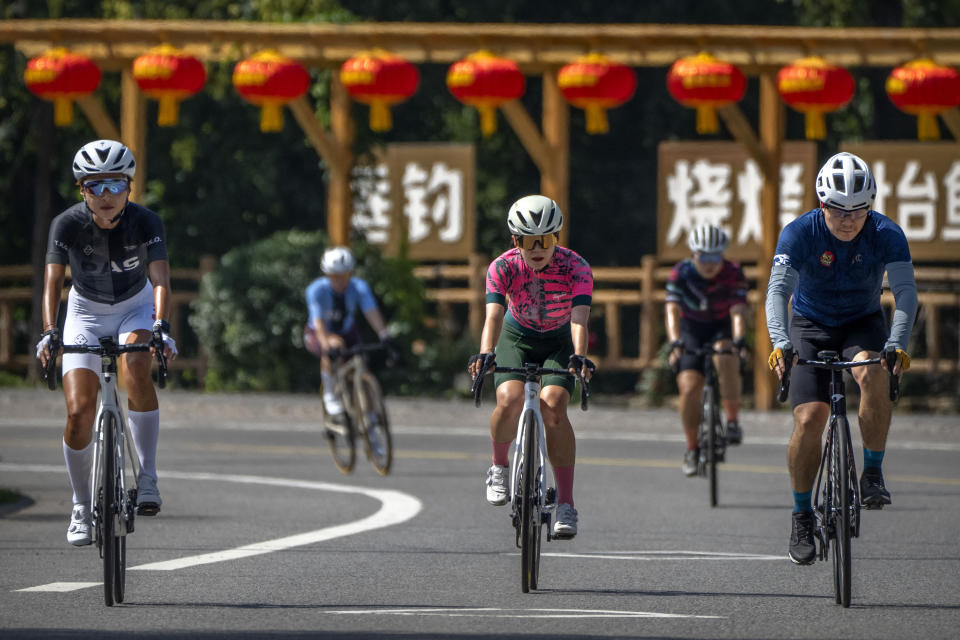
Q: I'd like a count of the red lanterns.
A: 9